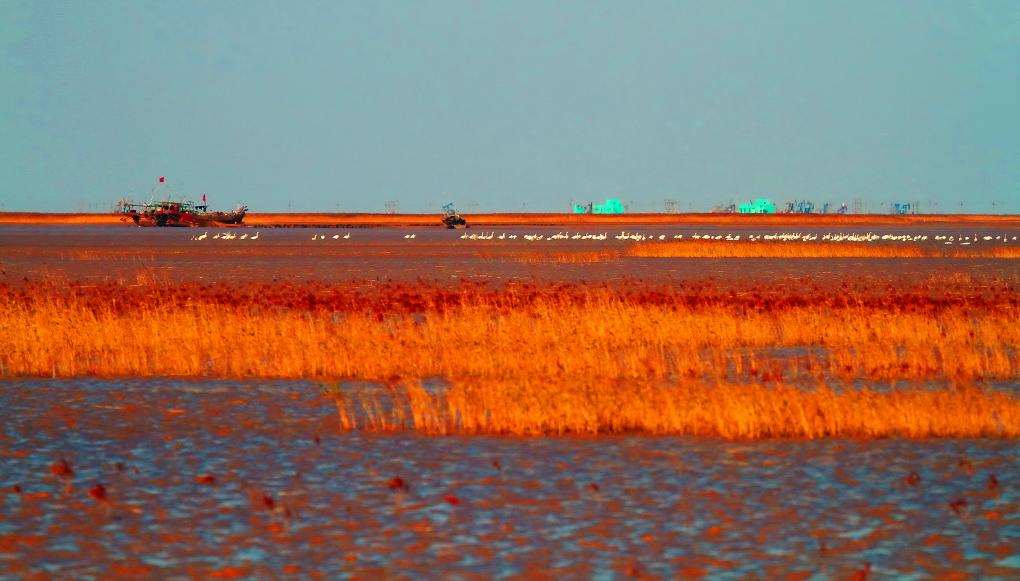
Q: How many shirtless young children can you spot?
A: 0